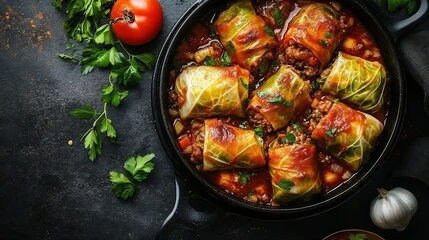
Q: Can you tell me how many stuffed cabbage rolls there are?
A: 8